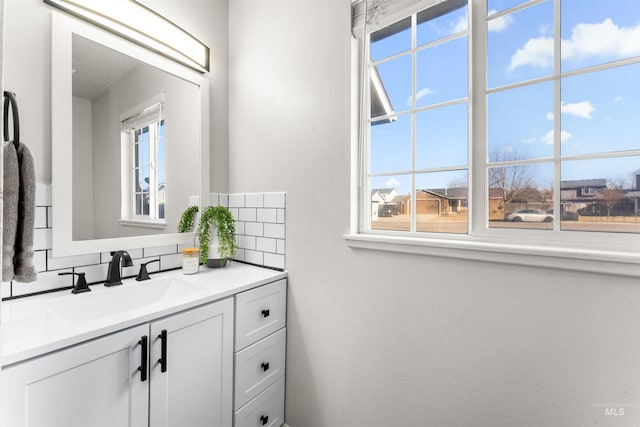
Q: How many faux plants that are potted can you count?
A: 1